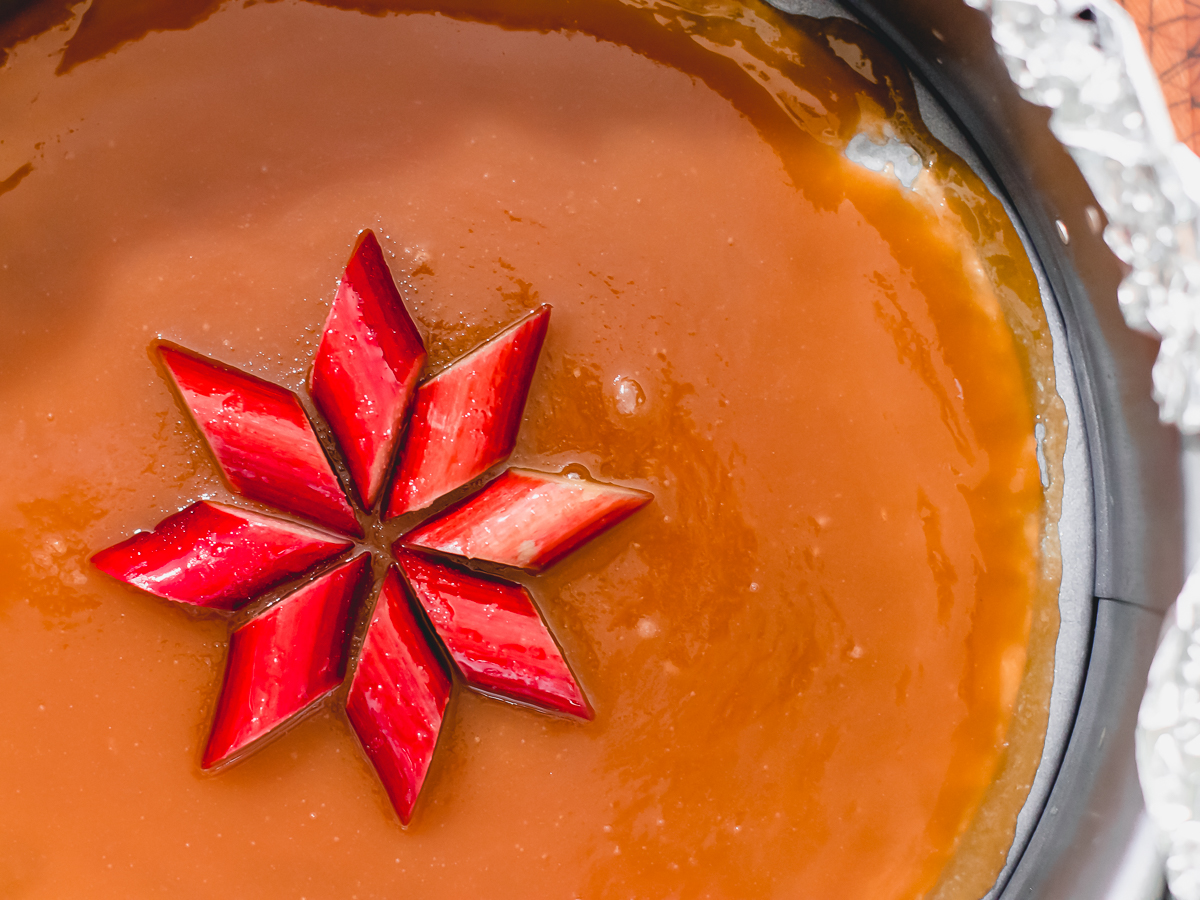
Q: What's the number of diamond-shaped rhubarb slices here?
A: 8